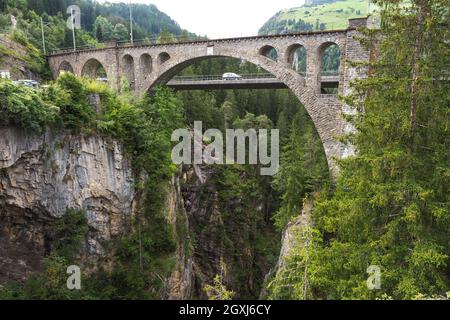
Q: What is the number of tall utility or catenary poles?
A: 3